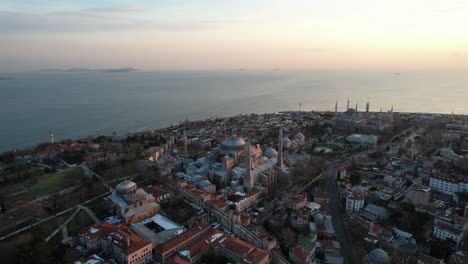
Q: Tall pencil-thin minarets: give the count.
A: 10